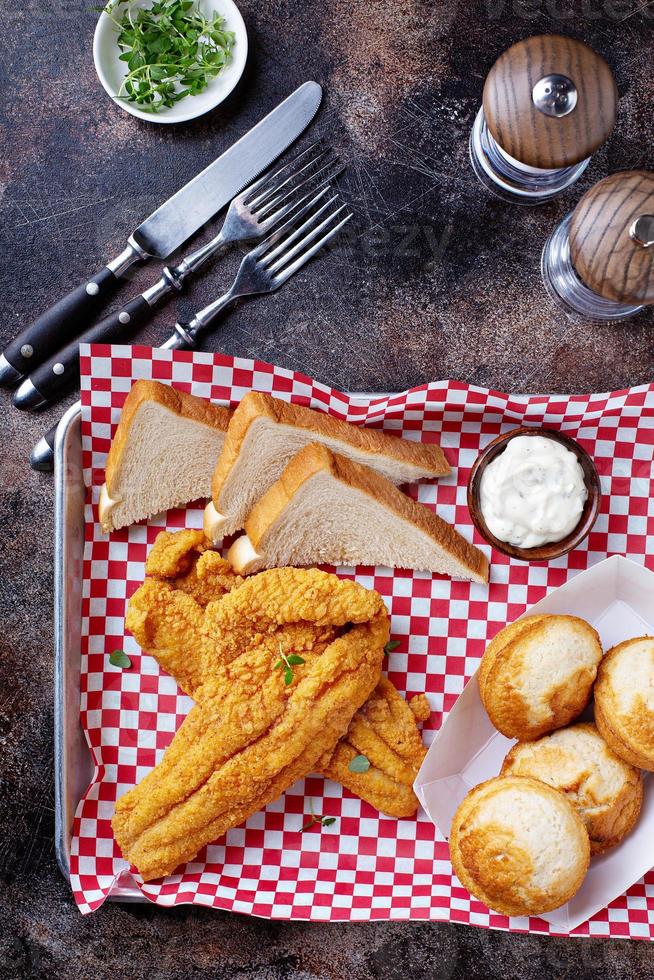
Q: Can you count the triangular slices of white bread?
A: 3